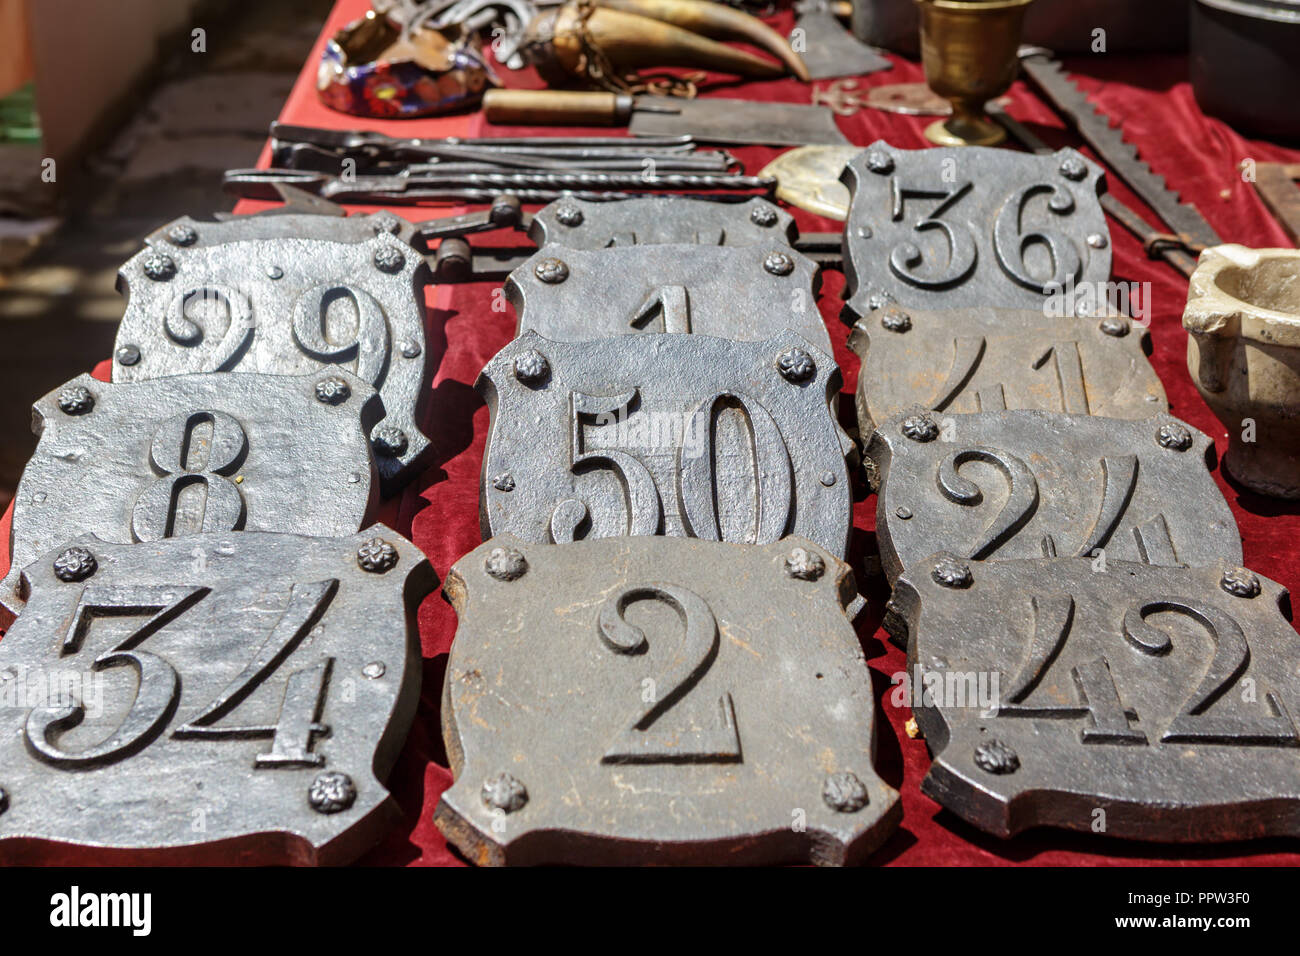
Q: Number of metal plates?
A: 12